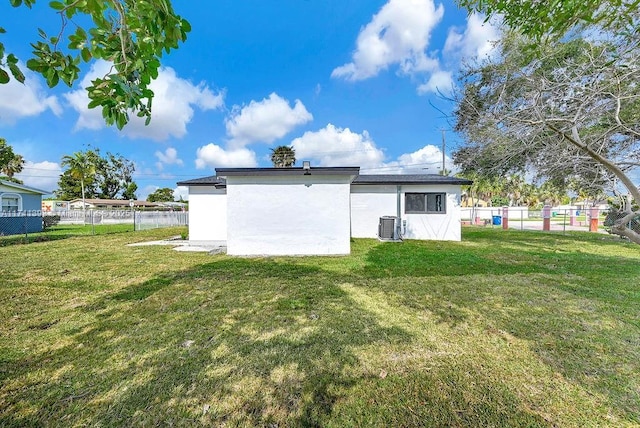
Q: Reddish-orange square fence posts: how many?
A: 3